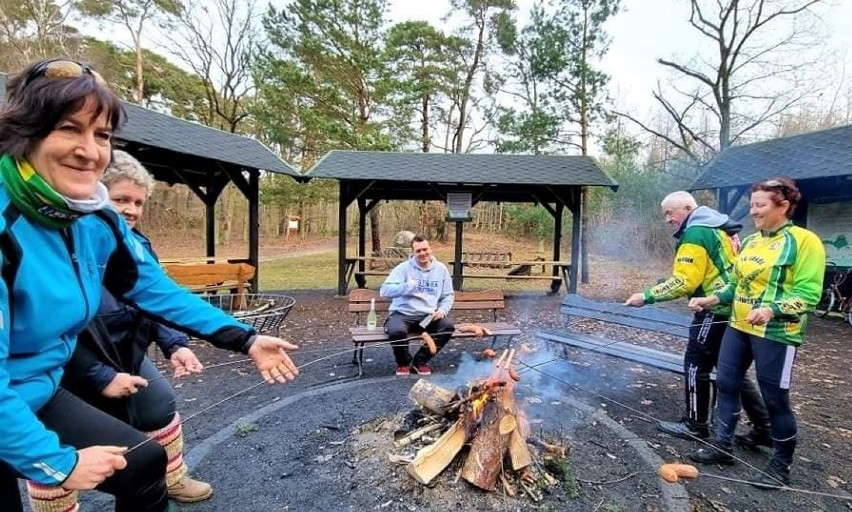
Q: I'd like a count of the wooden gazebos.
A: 3